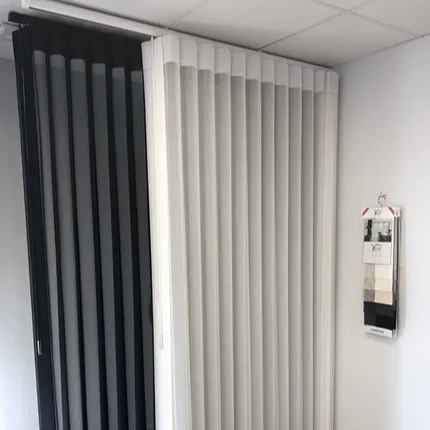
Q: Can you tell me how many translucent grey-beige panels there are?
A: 11